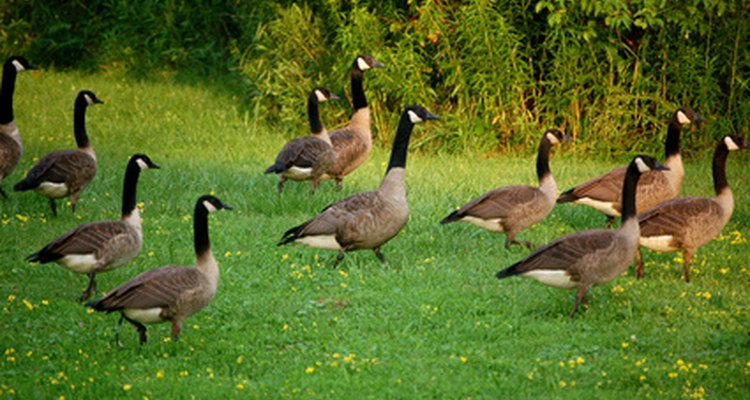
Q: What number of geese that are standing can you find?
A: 11